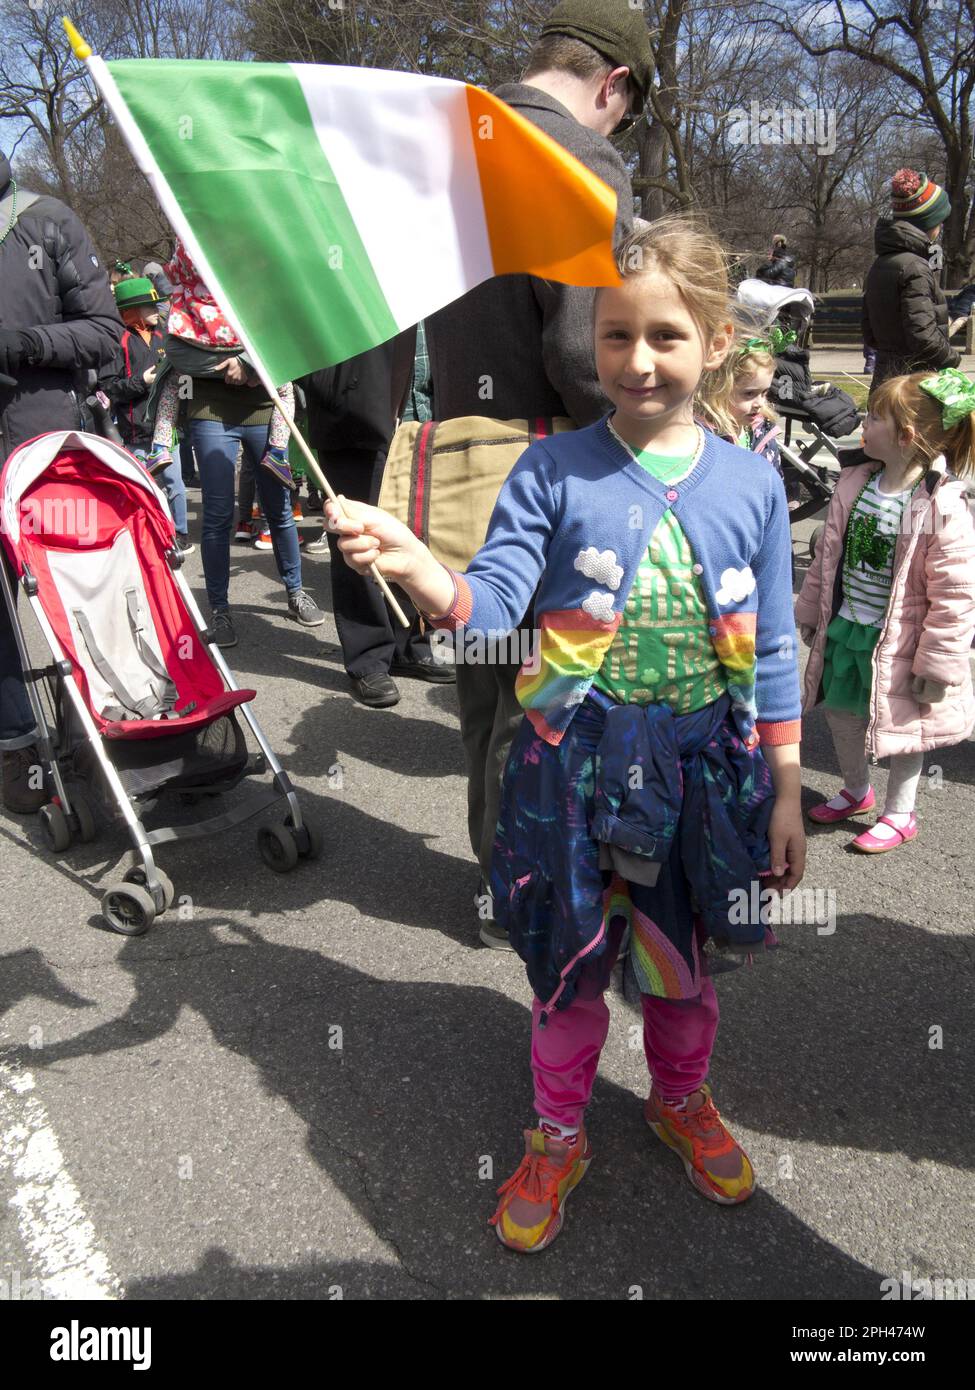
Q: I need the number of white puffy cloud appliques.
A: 3